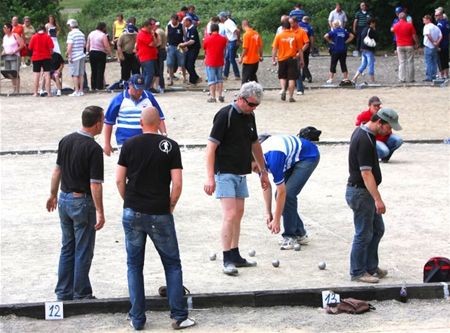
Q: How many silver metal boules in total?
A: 5